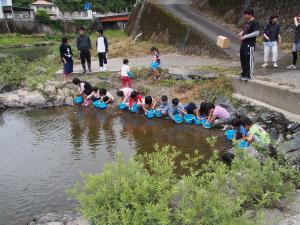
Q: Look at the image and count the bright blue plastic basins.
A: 15